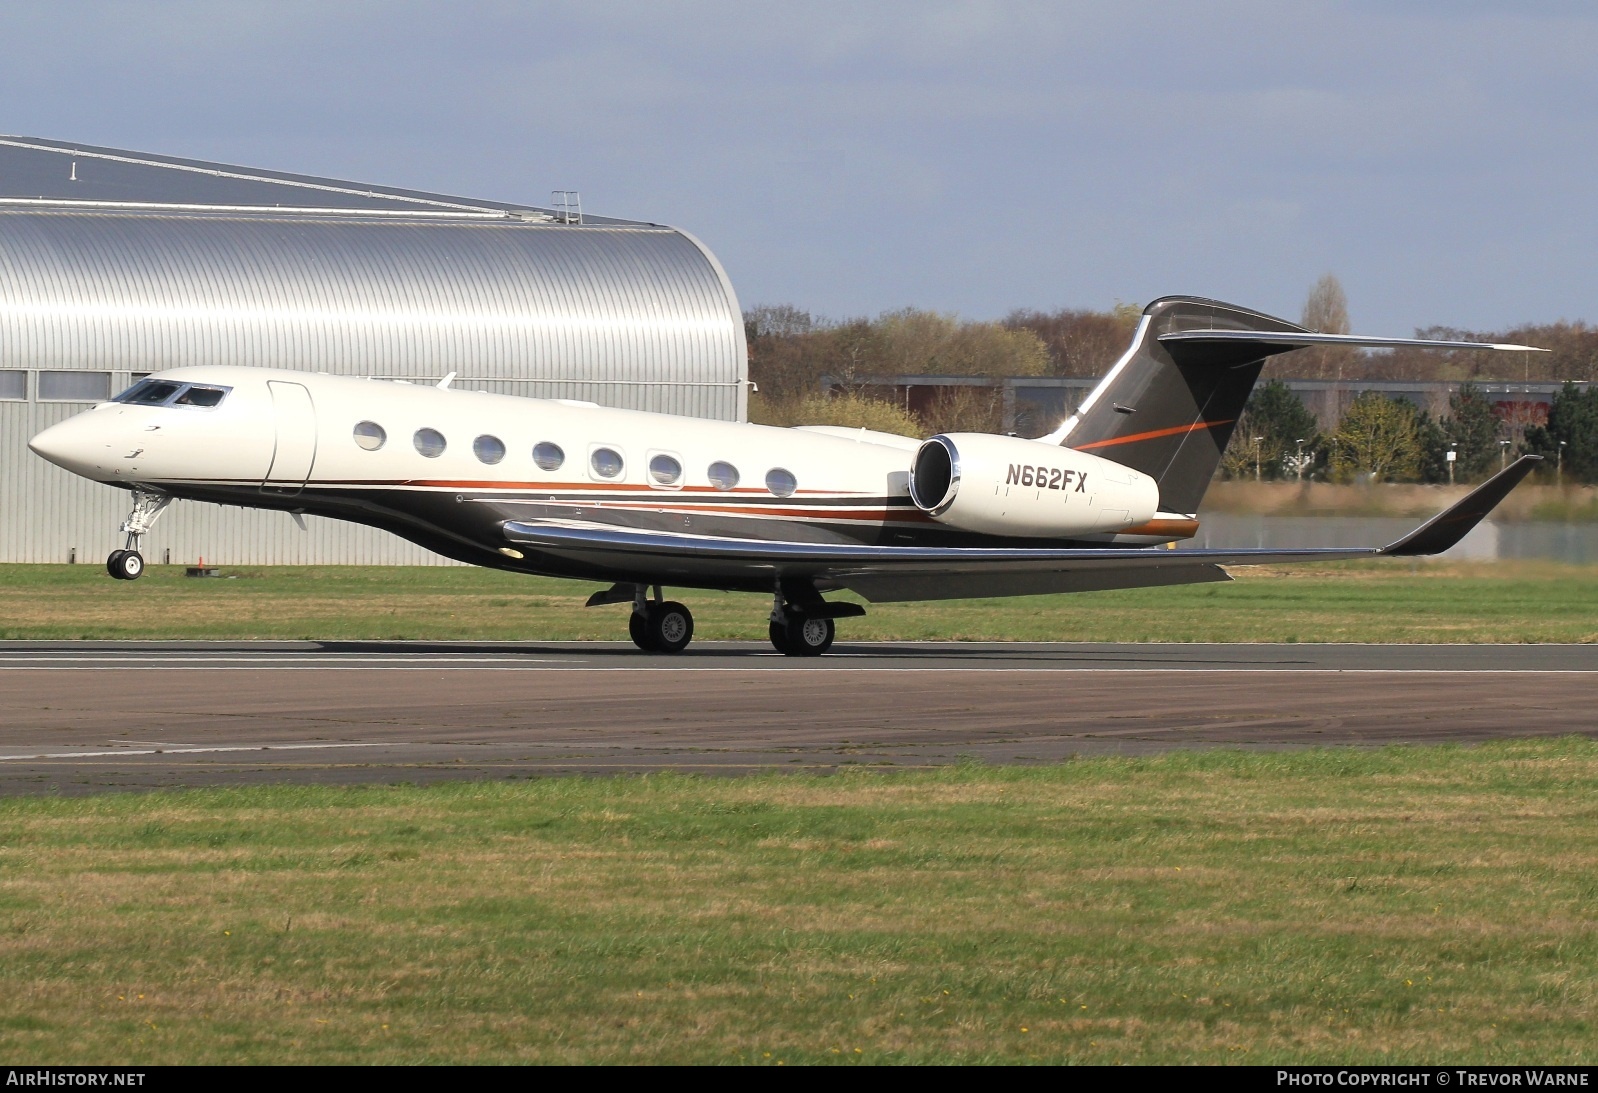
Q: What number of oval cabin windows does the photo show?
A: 8